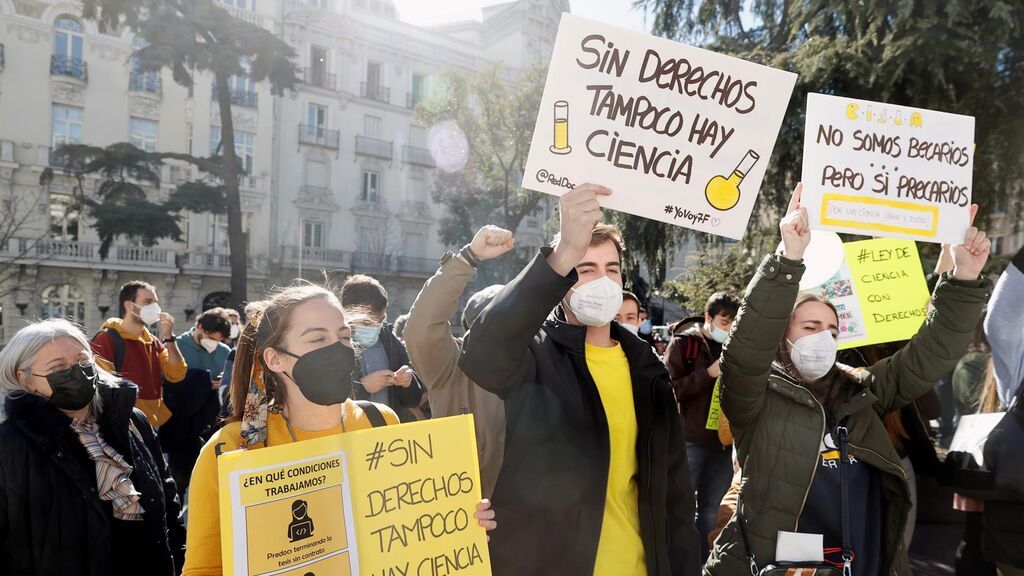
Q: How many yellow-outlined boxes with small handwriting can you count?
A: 1